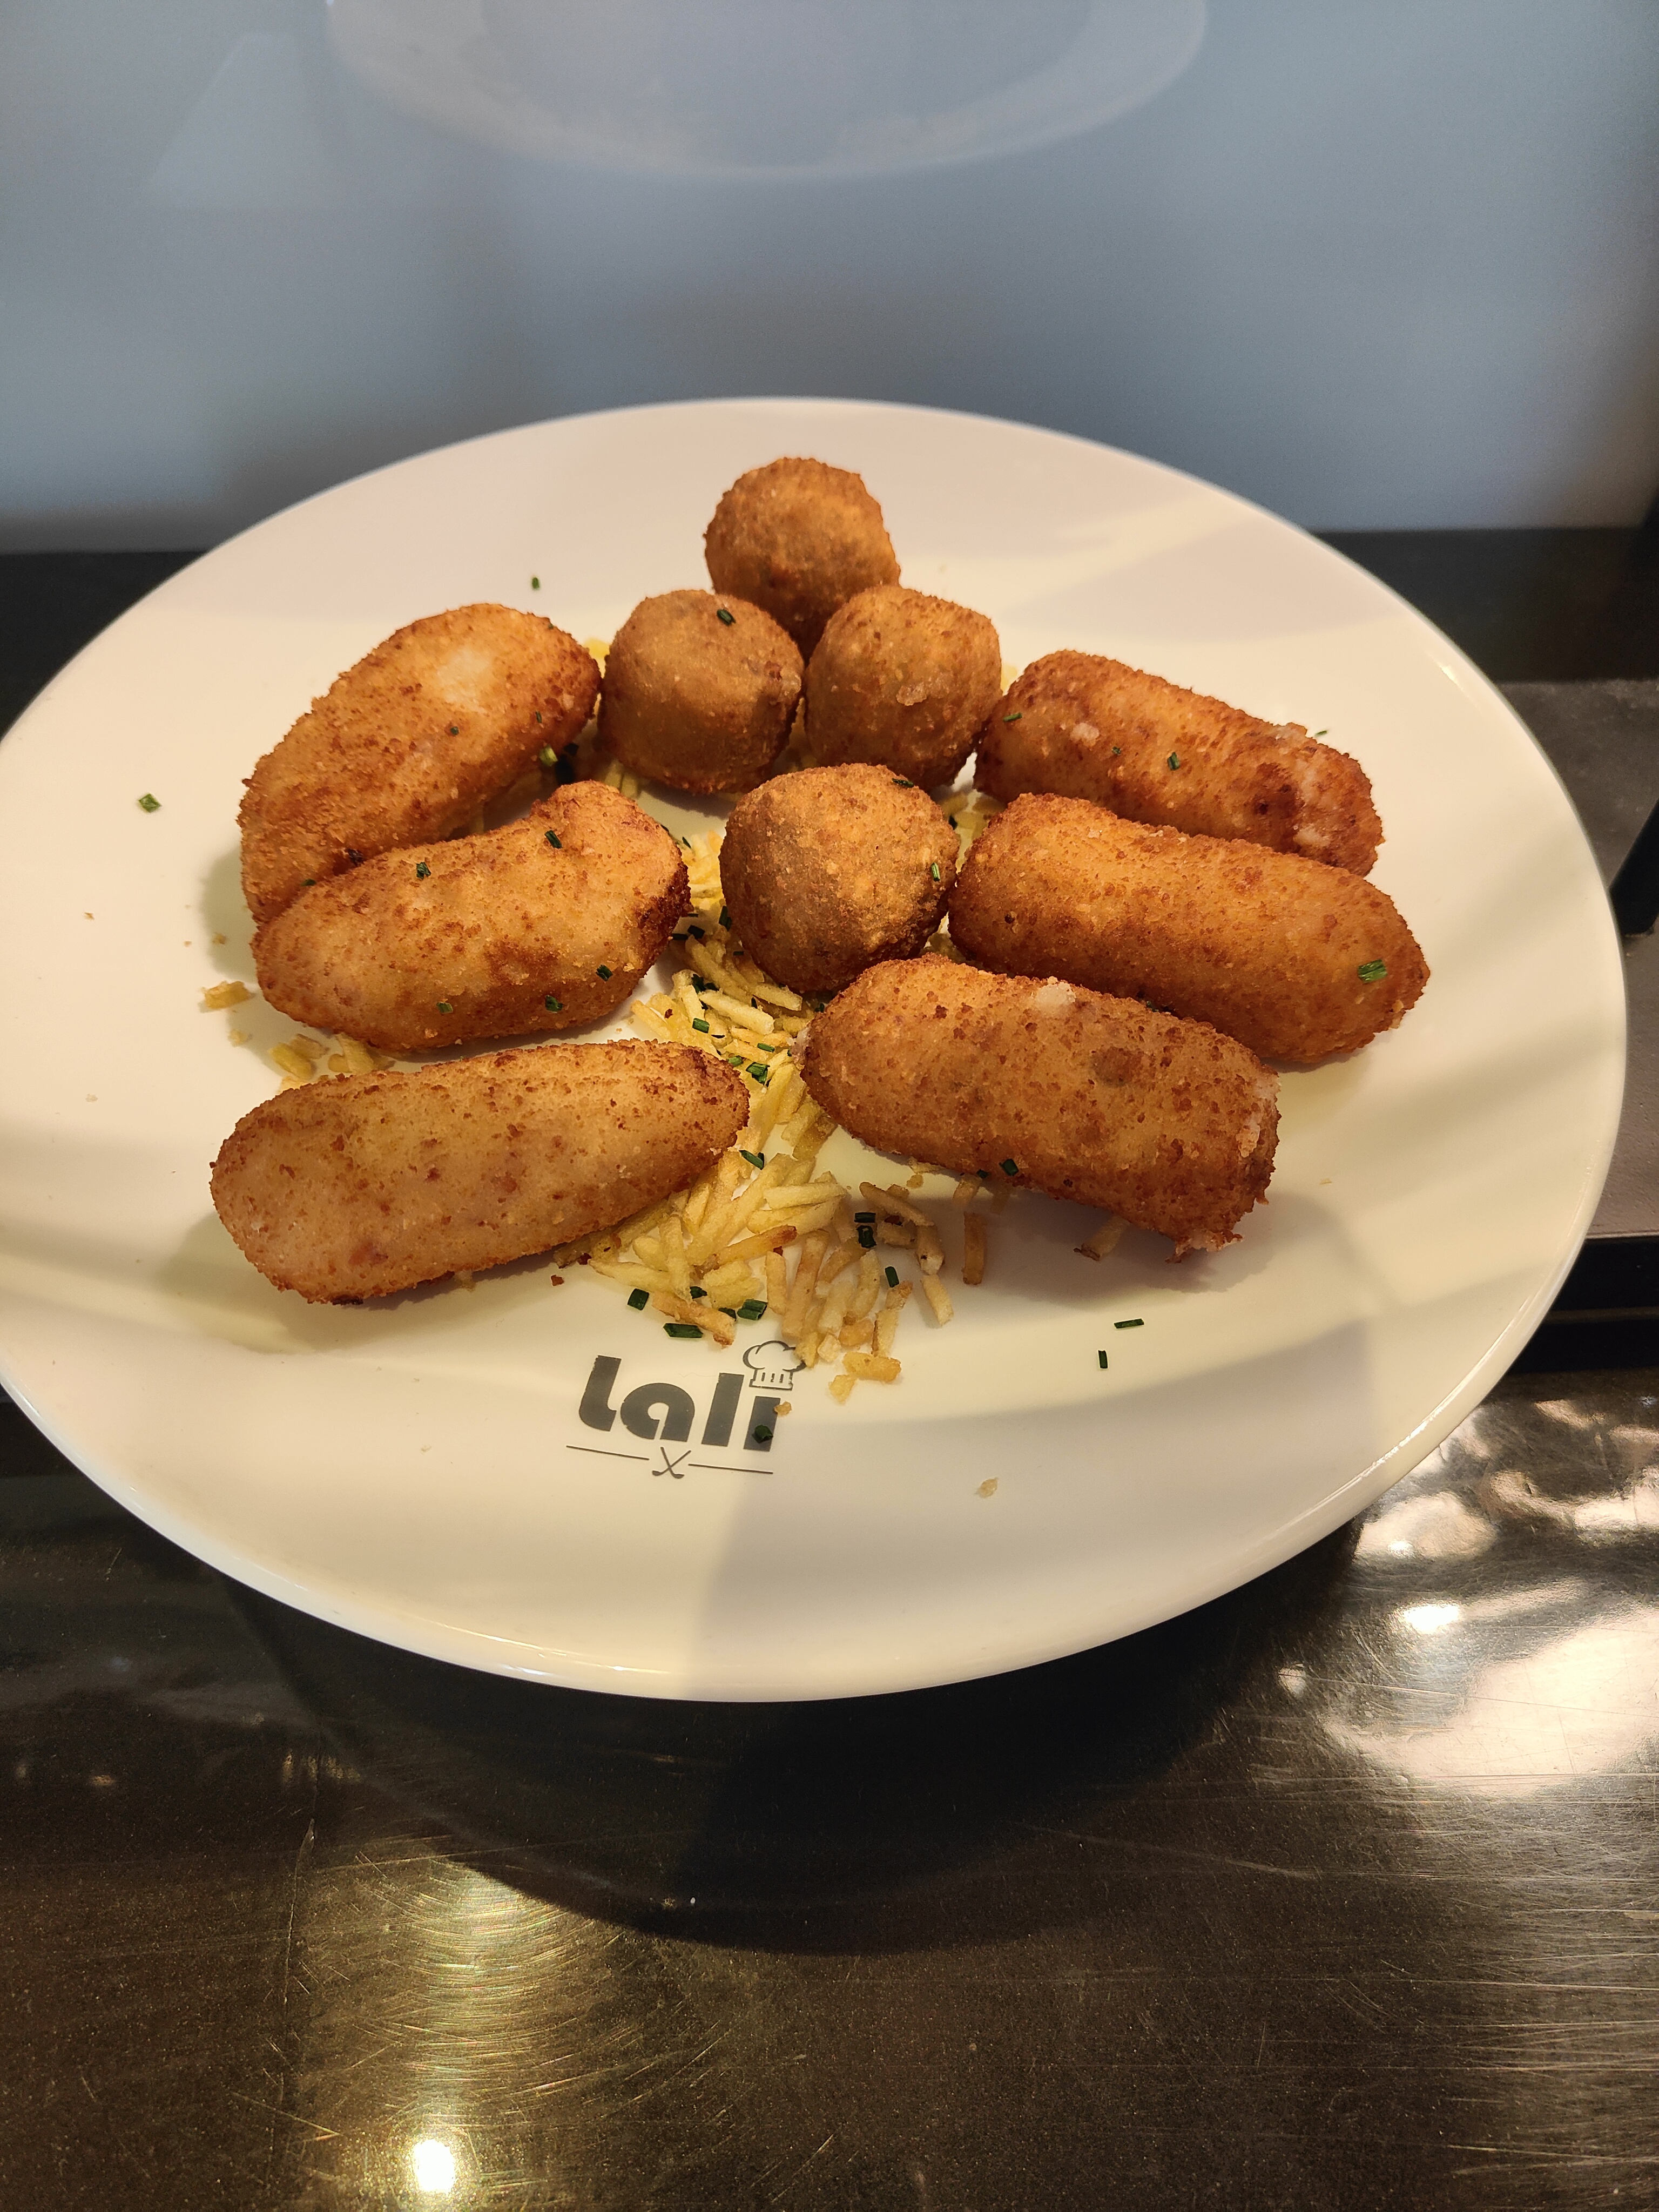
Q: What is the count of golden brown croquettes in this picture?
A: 10